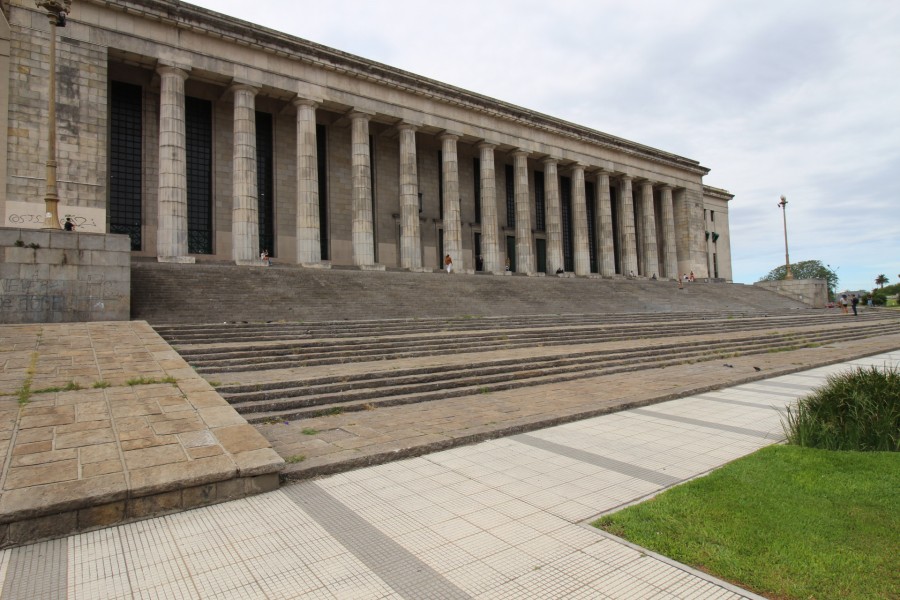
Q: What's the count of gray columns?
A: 14